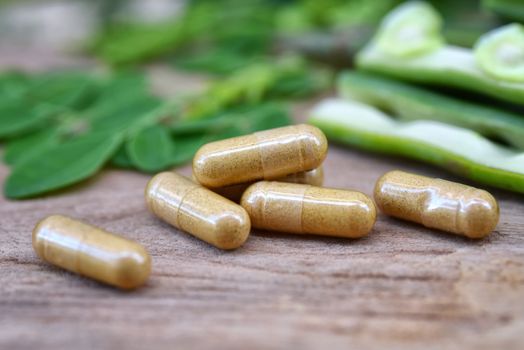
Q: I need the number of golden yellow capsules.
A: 6